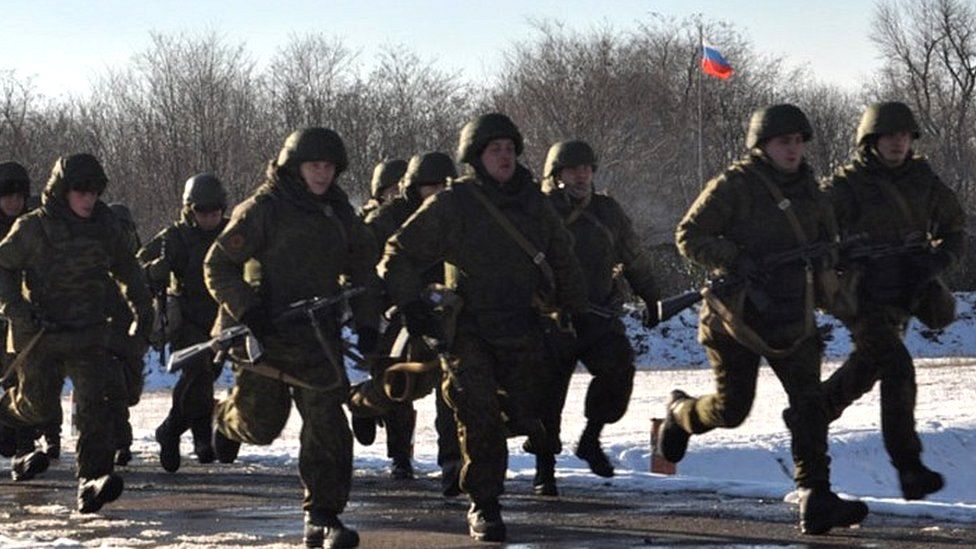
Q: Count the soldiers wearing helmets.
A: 10